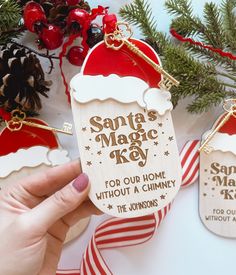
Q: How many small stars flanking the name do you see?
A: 2